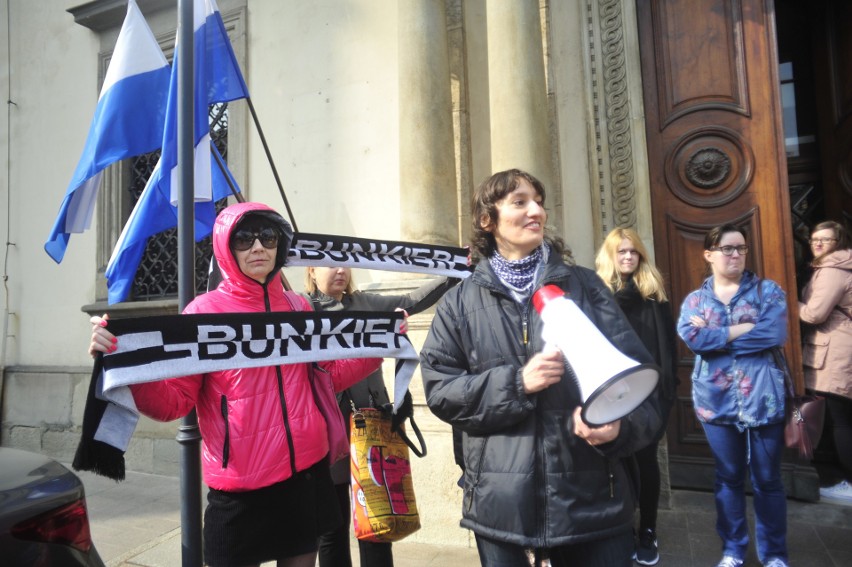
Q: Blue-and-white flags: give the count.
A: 3